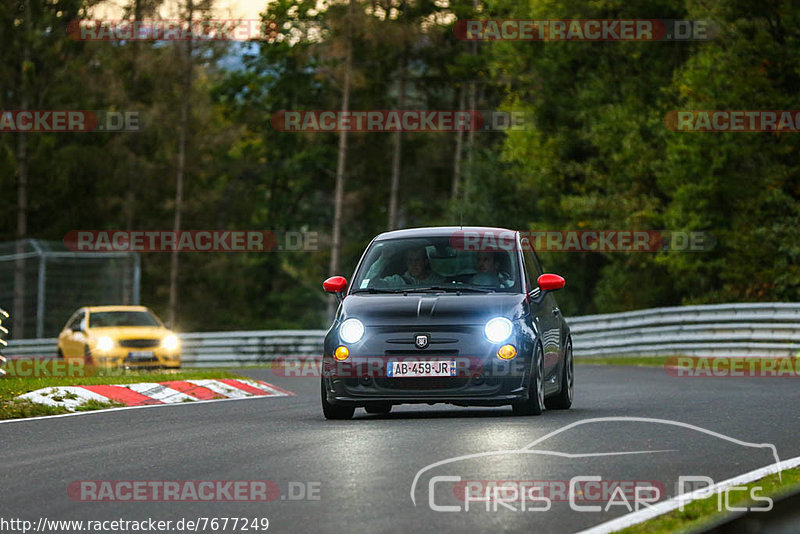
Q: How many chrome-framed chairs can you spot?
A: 0